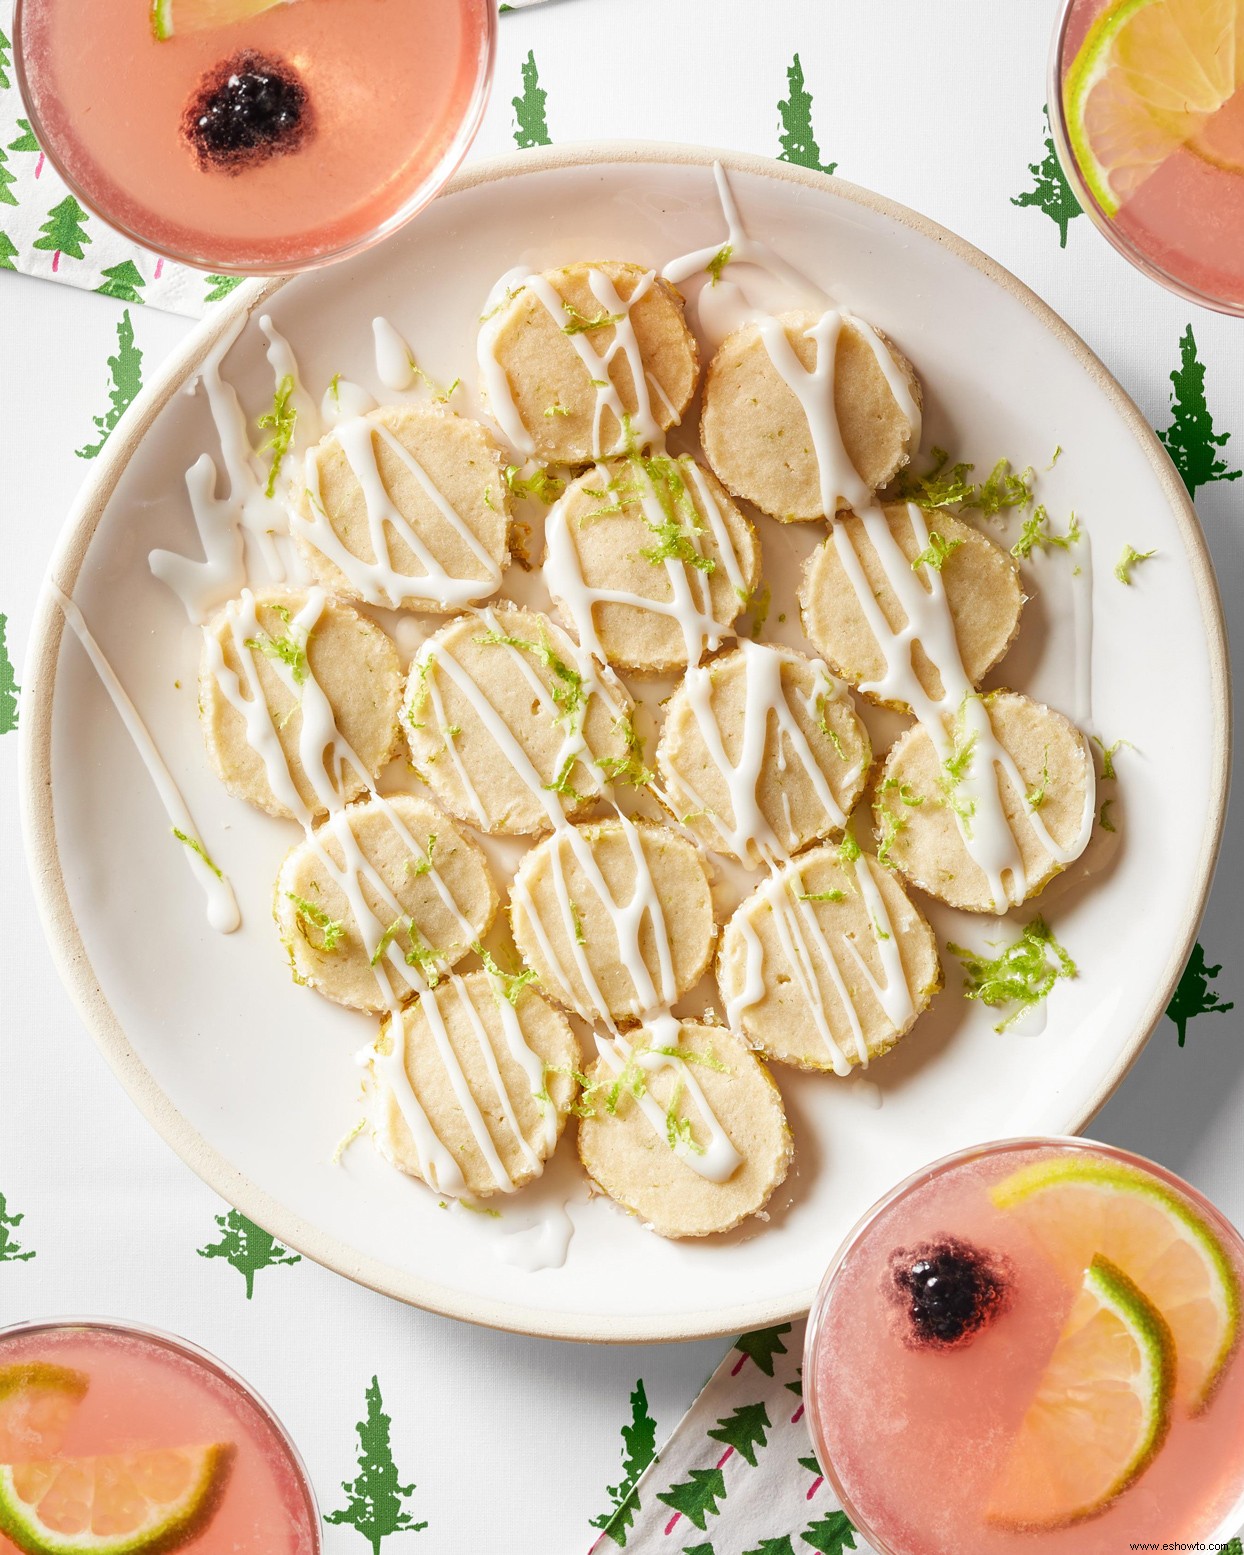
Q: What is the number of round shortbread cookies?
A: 14